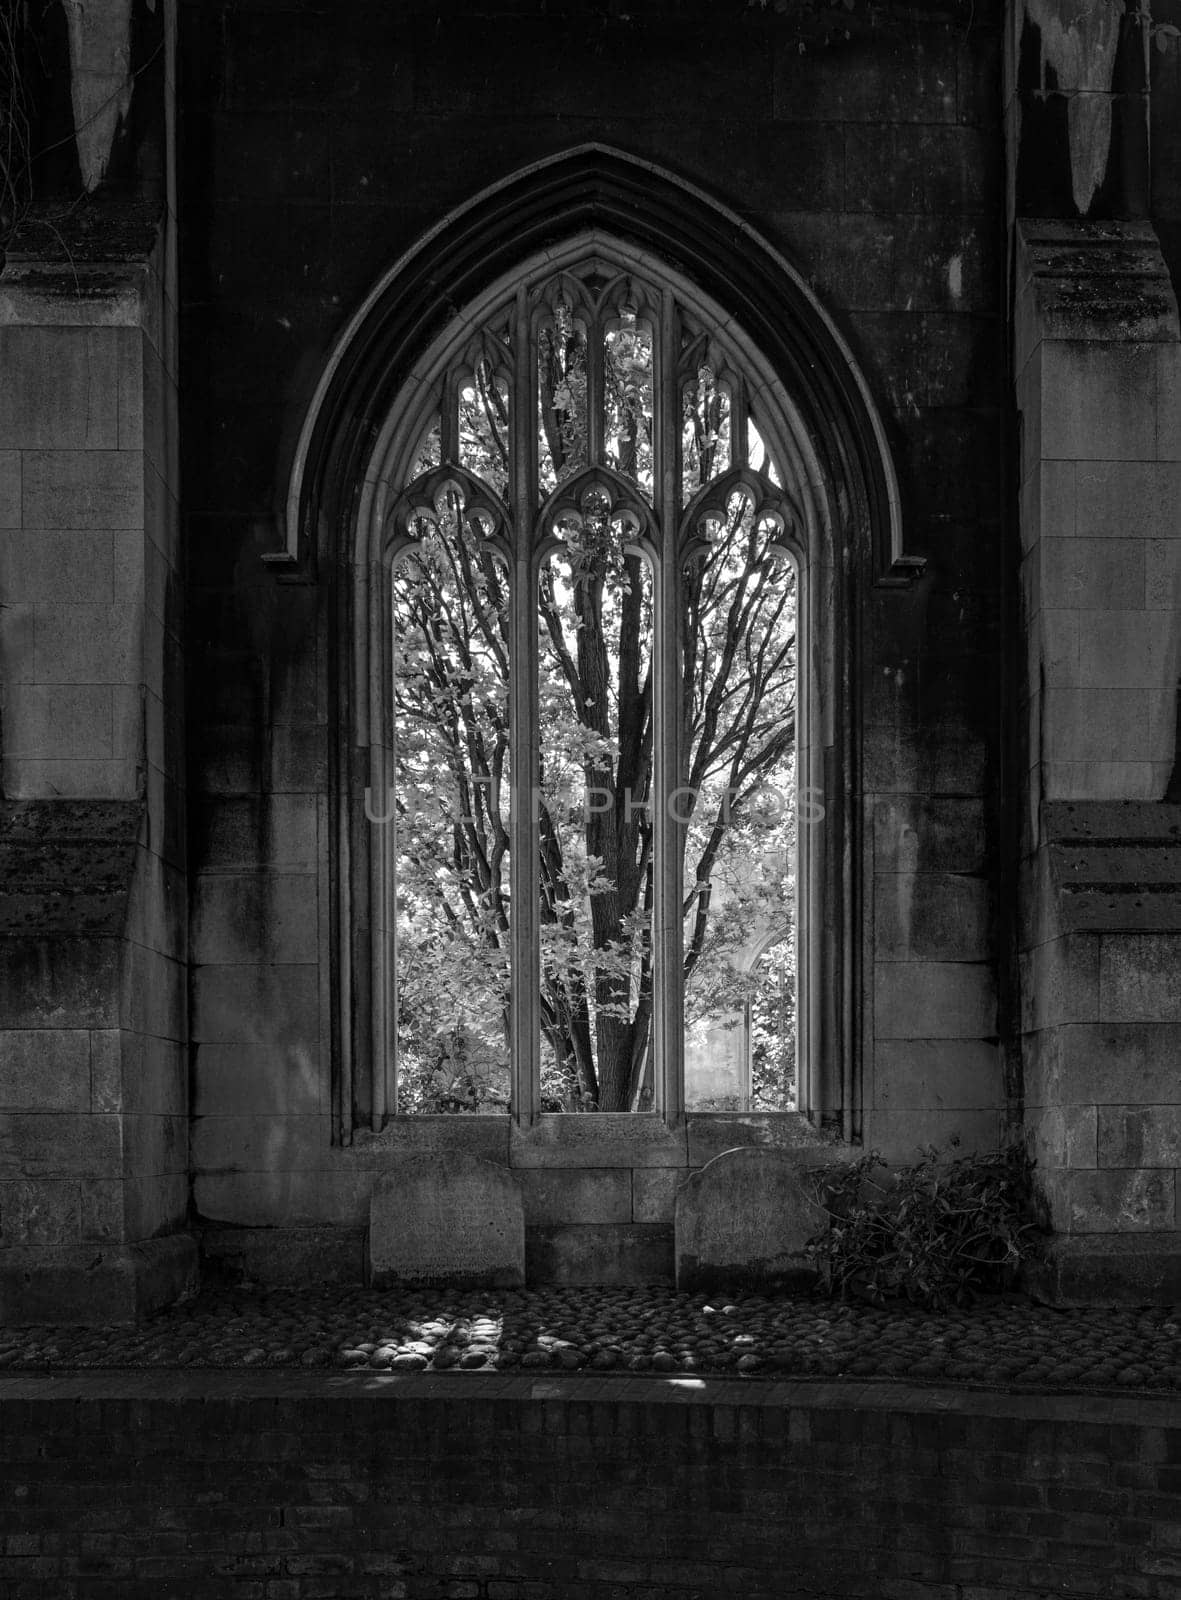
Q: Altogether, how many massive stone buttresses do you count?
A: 2